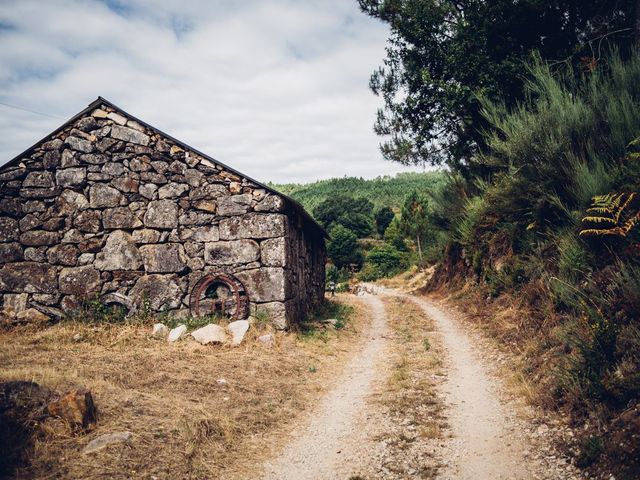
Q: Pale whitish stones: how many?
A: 5